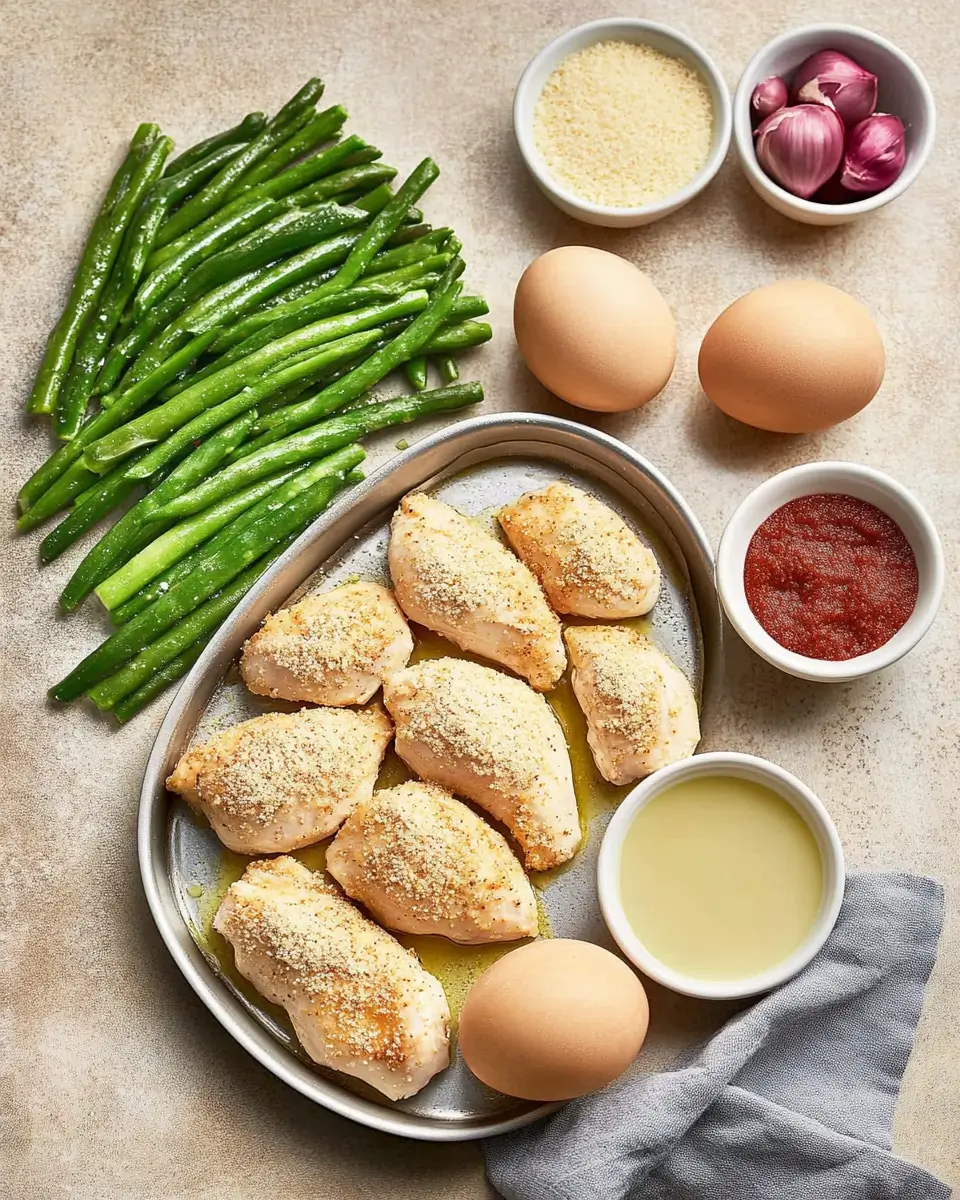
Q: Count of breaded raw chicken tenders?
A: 8